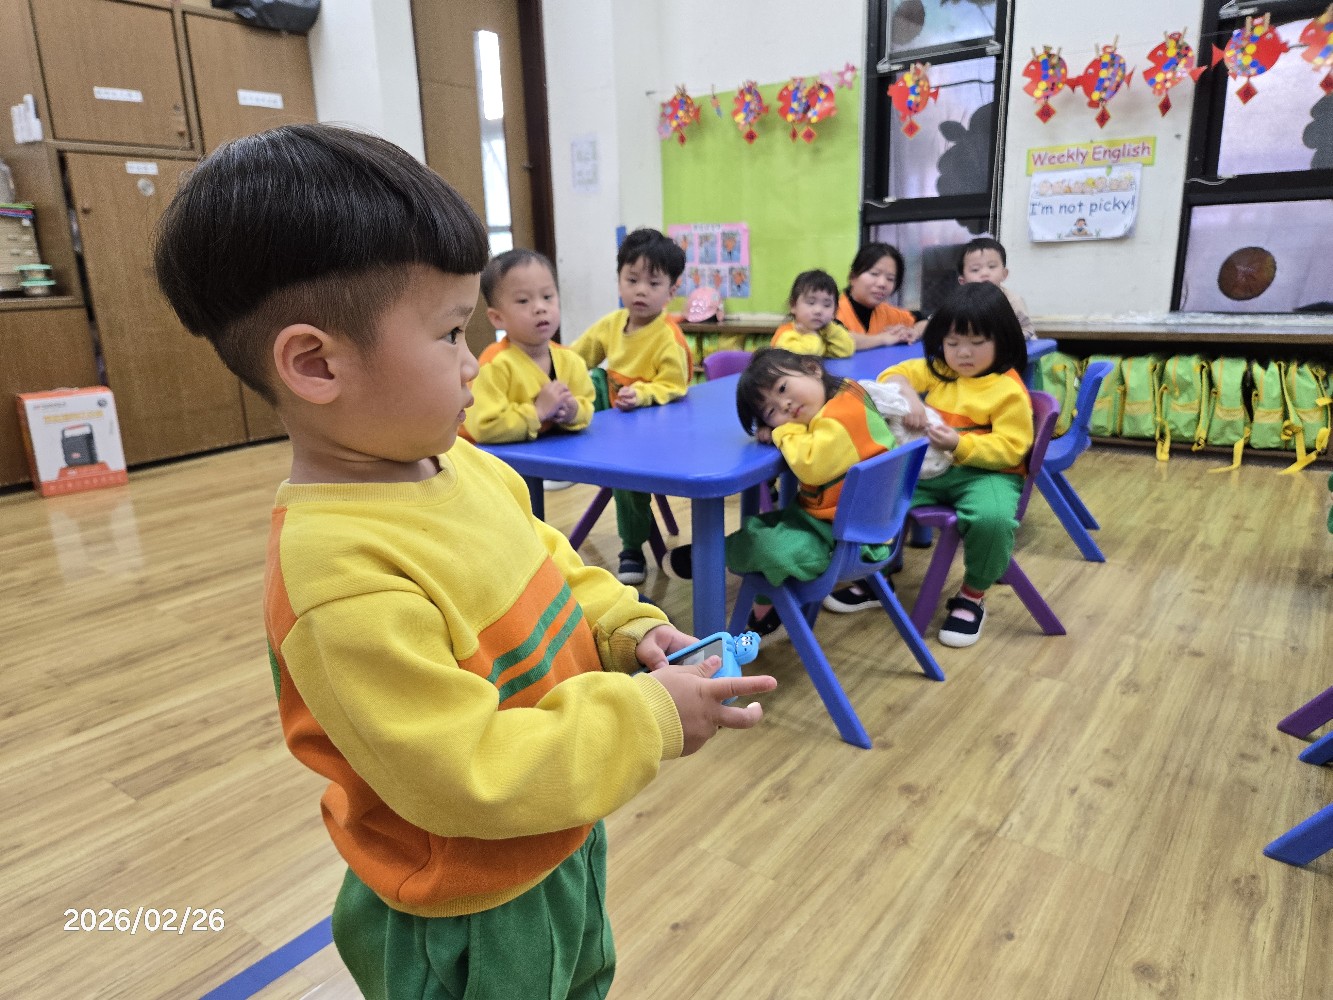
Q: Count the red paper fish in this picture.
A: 10